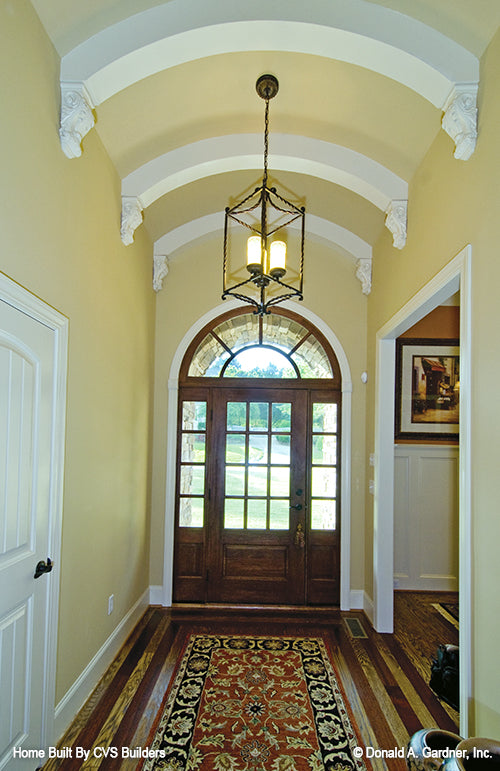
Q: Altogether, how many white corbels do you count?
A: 6